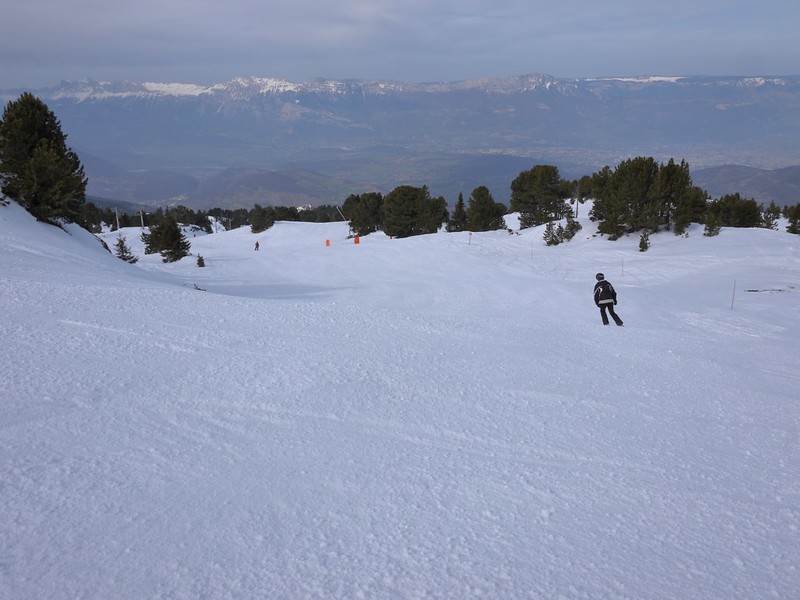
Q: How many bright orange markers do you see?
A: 2